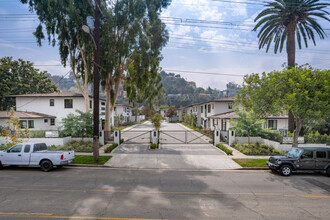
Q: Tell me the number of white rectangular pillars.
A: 5